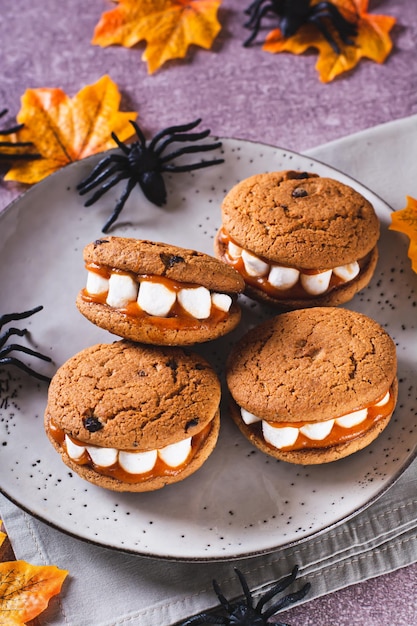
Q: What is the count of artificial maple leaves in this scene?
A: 5